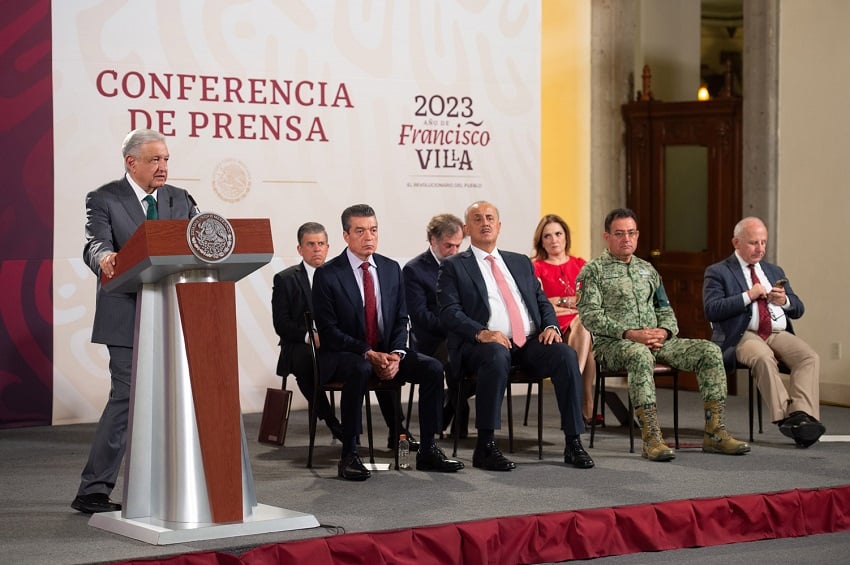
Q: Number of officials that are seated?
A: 7